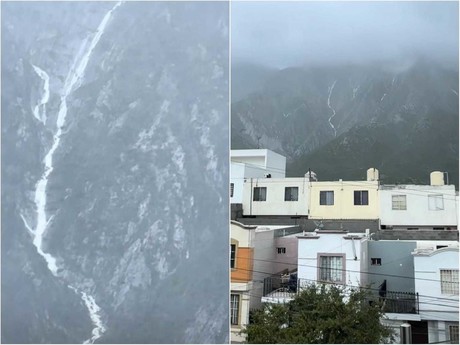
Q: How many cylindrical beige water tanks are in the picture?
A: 2